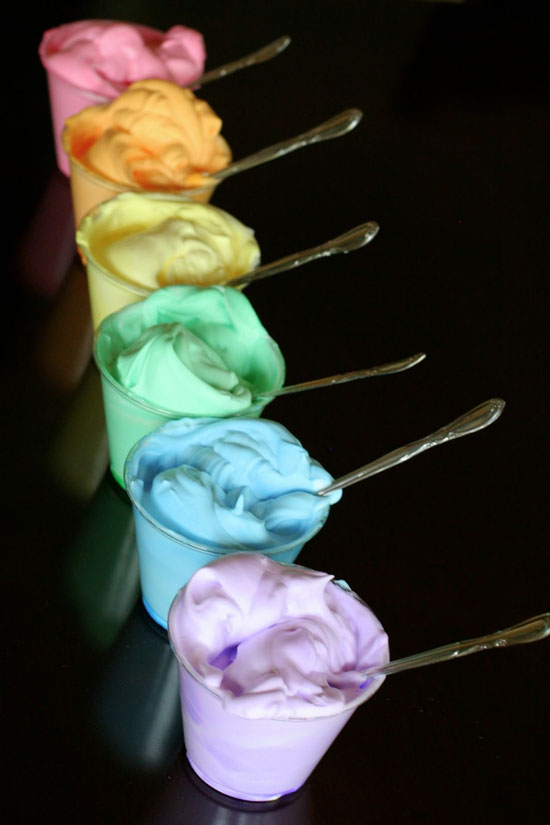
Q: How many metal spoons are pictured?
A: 6